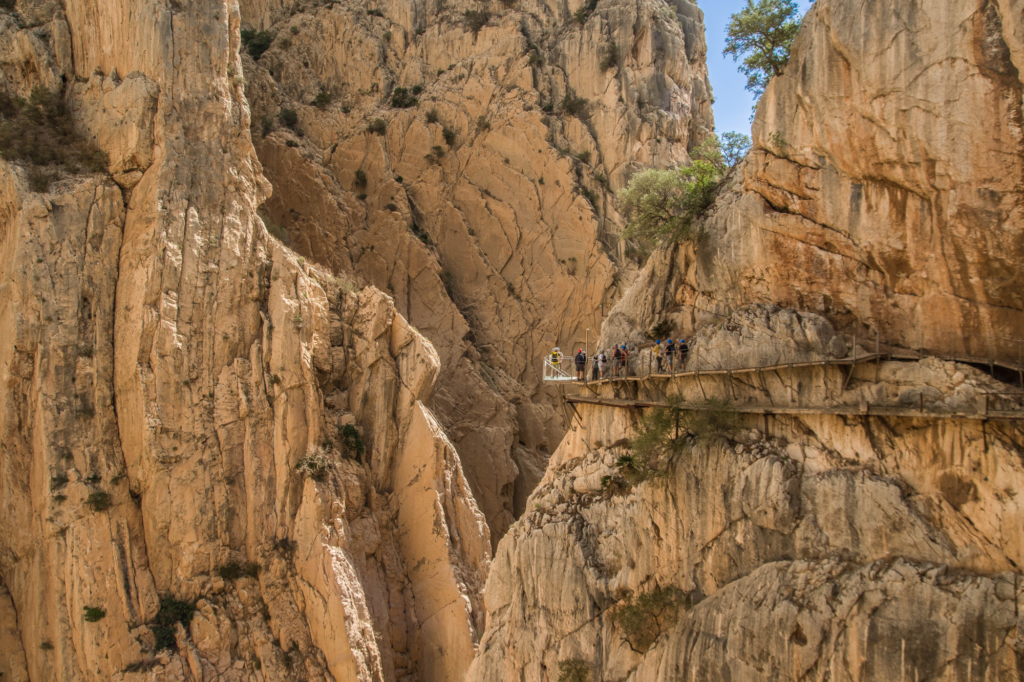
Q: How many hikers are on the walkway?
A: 11